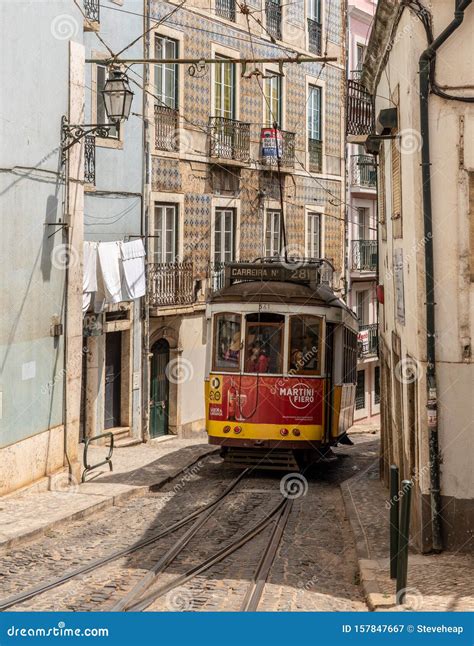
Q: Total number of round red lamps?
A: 4